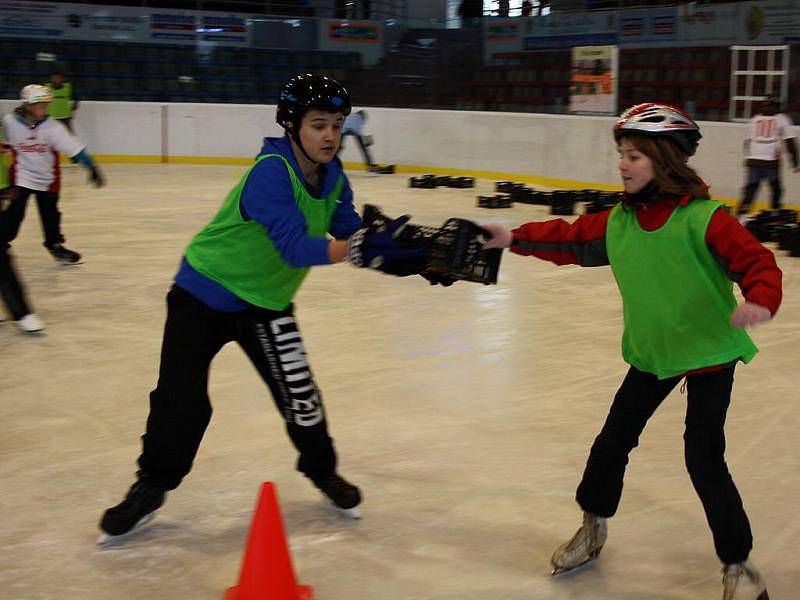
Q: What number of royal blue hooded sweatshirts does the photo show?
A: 1